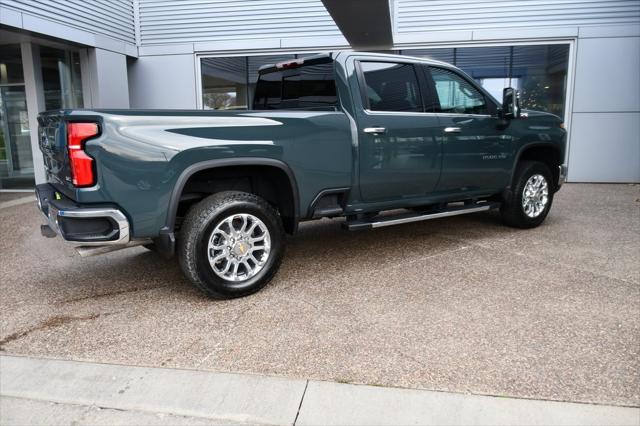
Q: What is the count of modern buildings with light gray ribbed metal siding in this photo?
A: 1